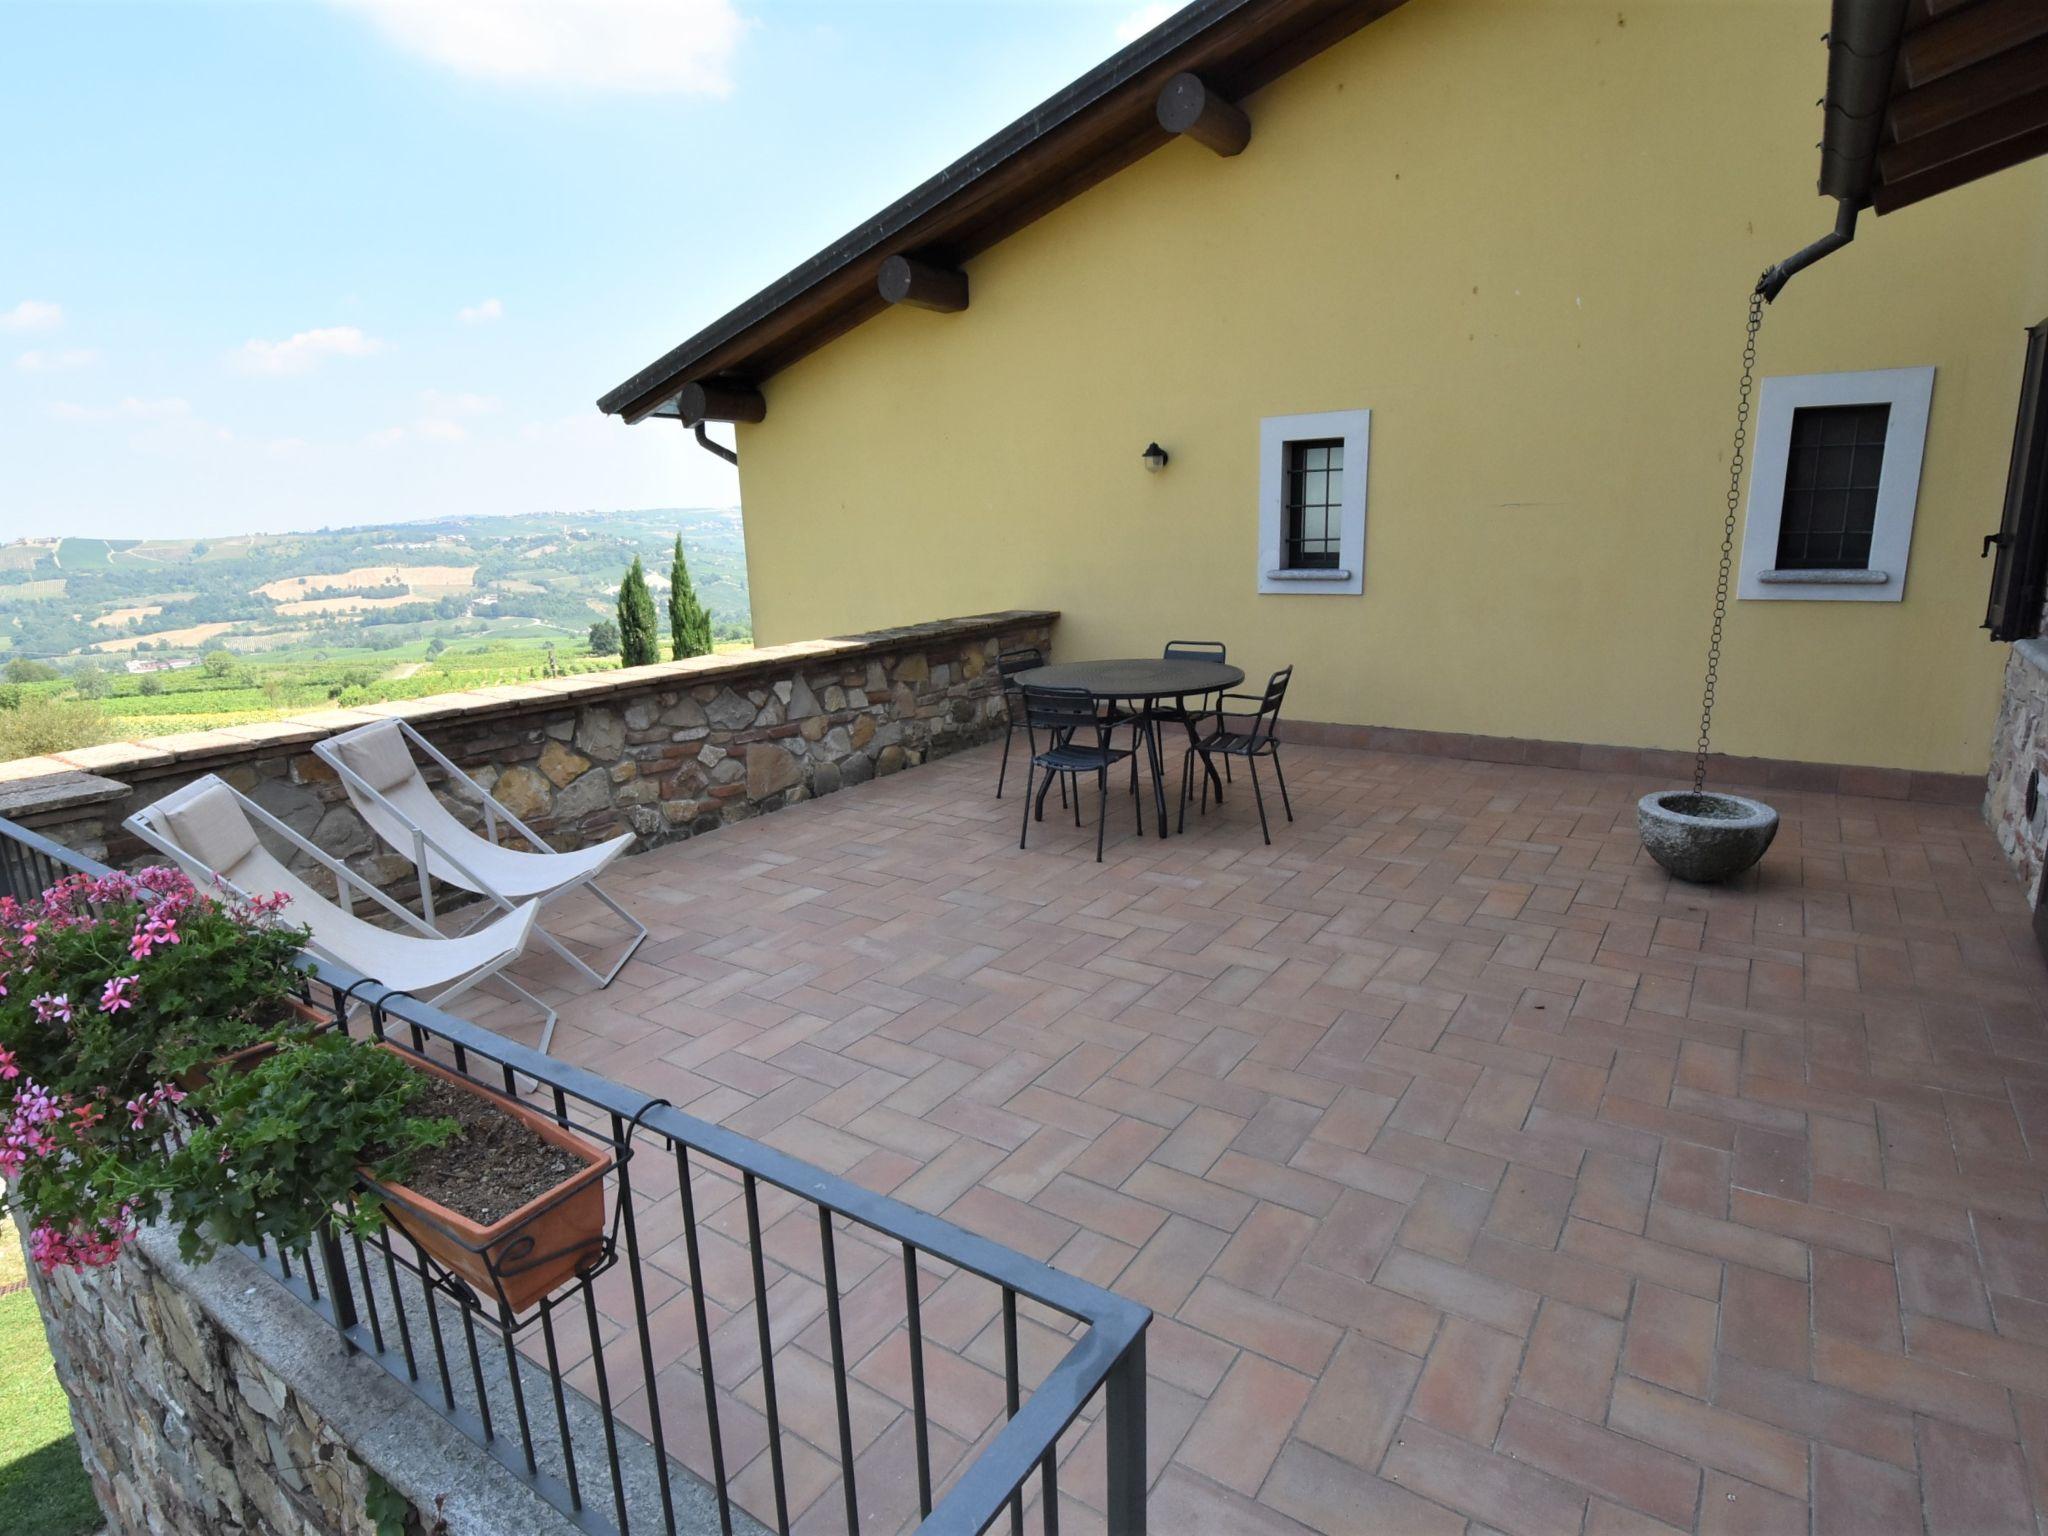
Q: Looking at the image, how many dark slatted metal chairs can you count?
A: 4